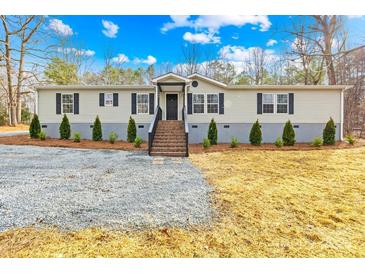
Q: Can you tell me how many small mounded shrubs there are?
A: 9